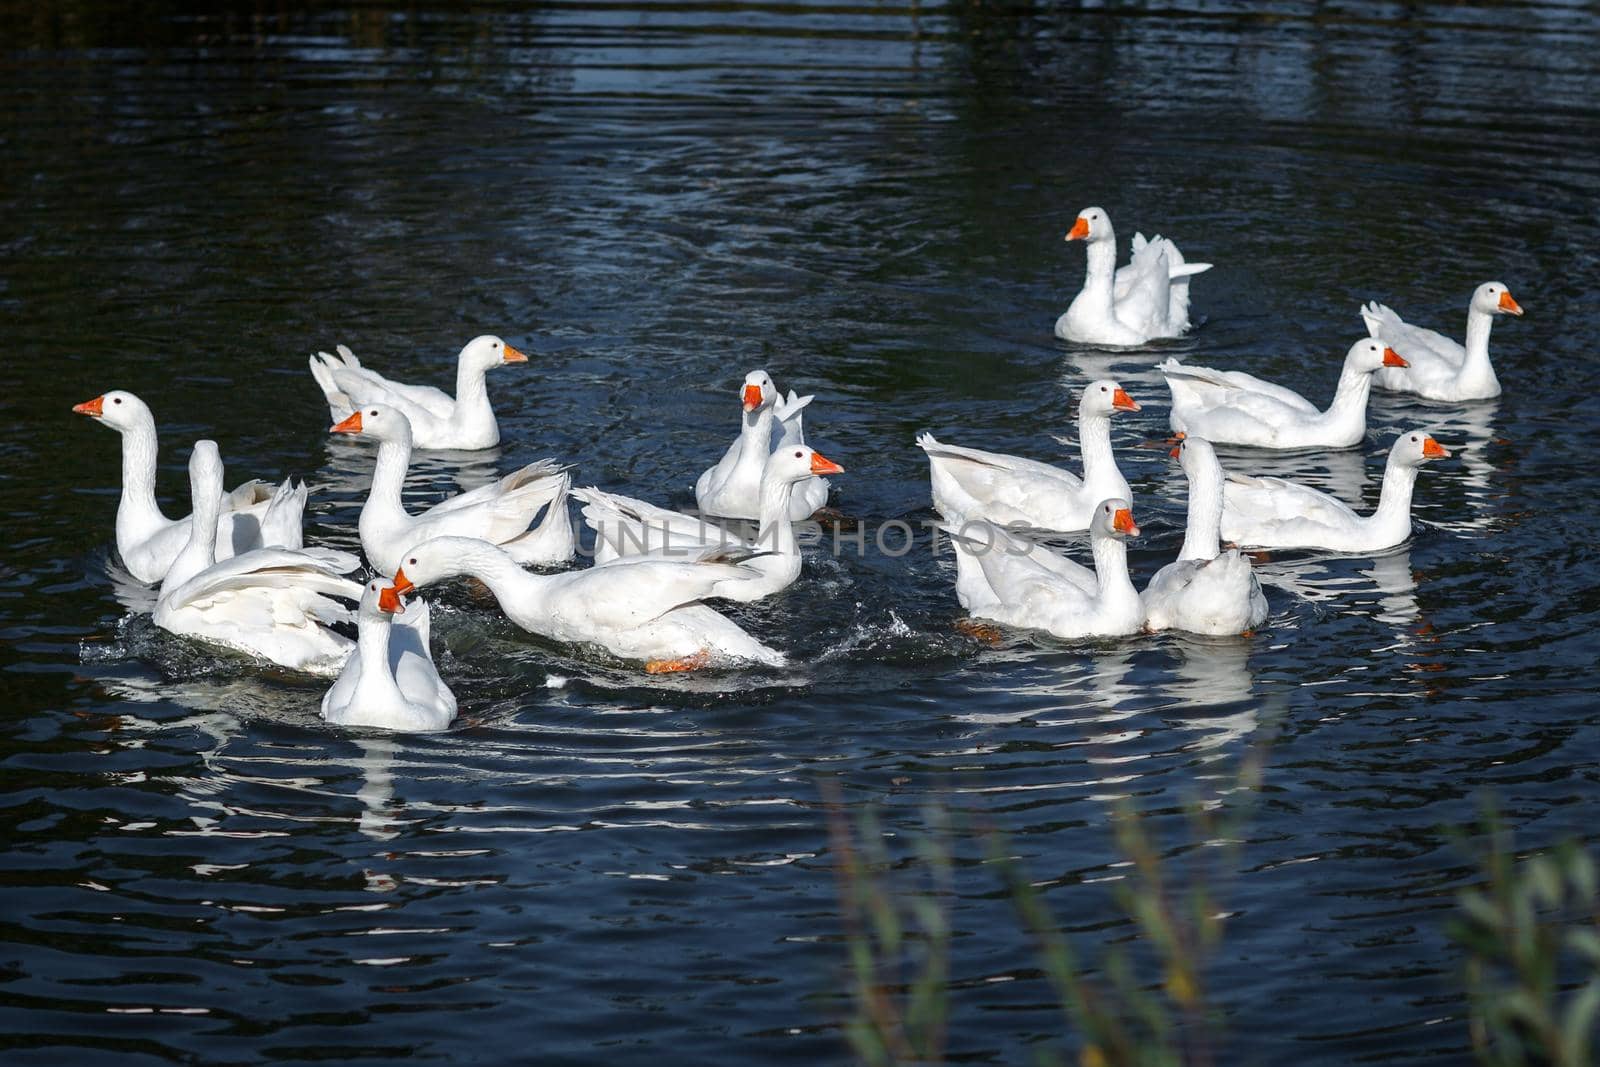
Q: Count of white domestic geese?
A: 15